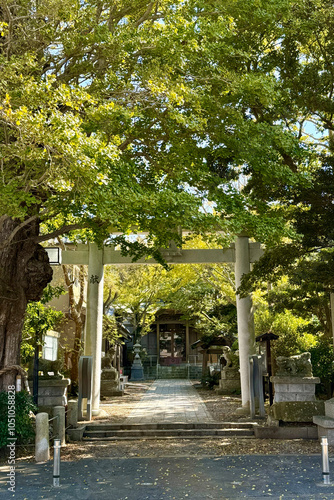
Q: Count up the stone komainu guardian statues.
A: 4